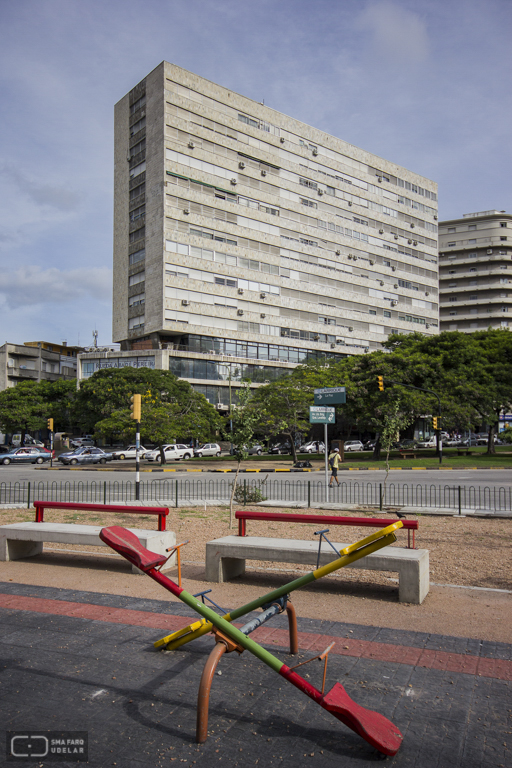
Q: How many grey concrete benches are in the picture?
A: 2